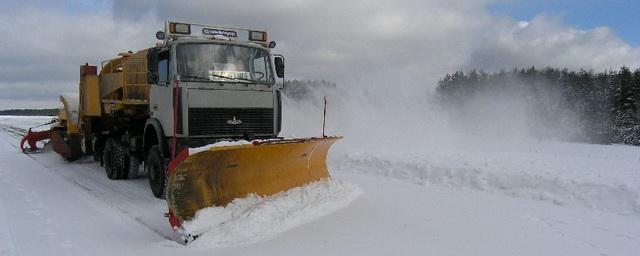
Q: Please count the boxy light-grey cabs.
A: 1